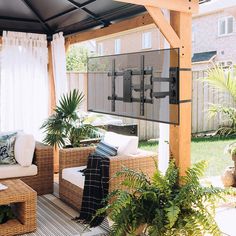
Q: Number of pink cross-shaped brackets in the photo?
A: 0